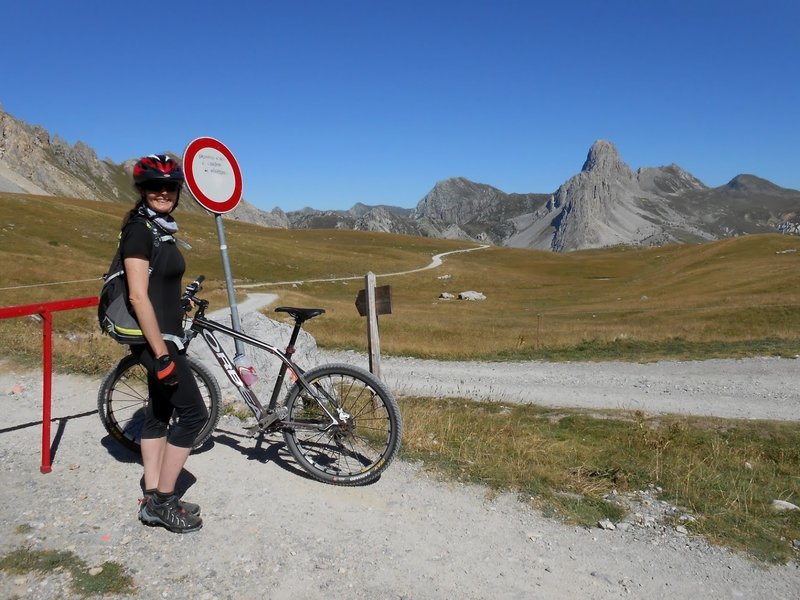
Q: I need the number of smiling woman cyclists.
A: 1